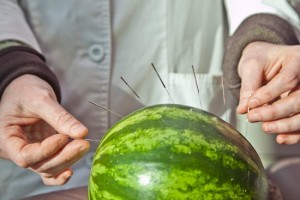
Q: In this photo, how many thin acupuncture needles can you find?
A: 7